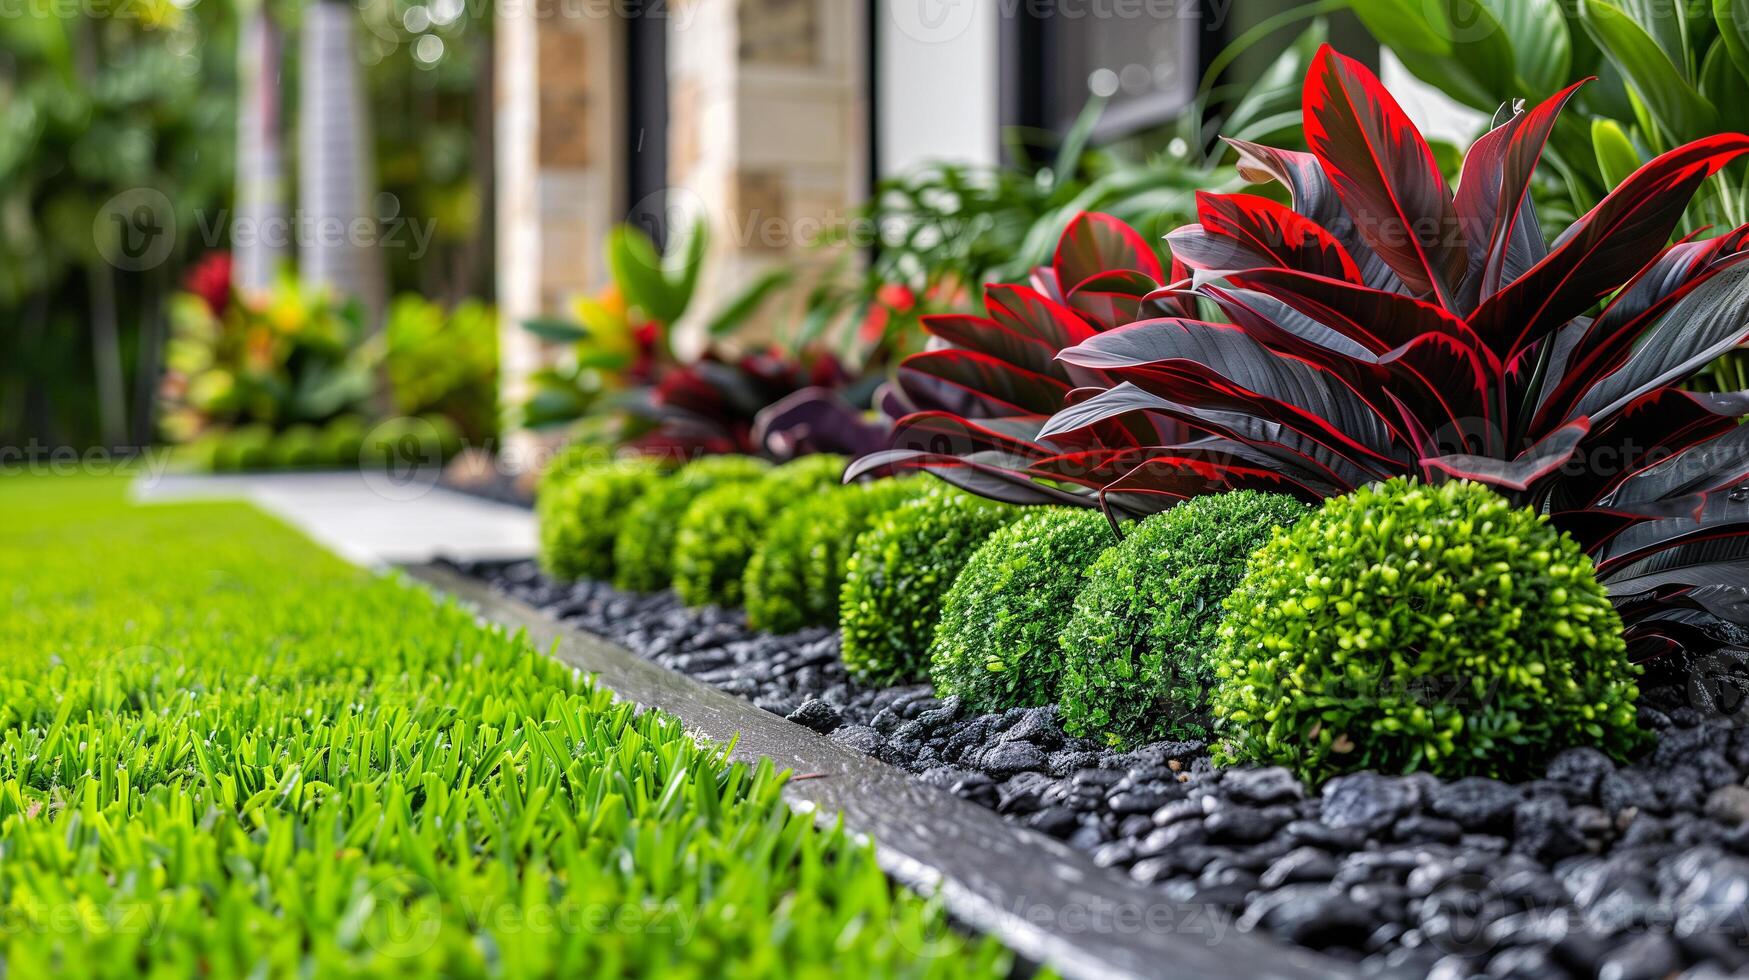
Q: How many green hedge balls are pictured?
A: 8